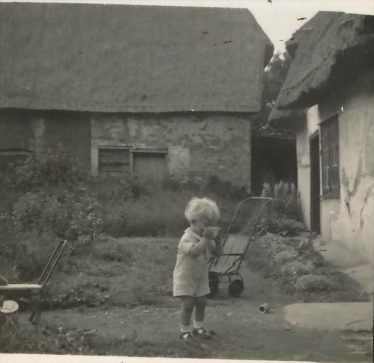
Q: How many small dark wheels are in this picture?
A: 2